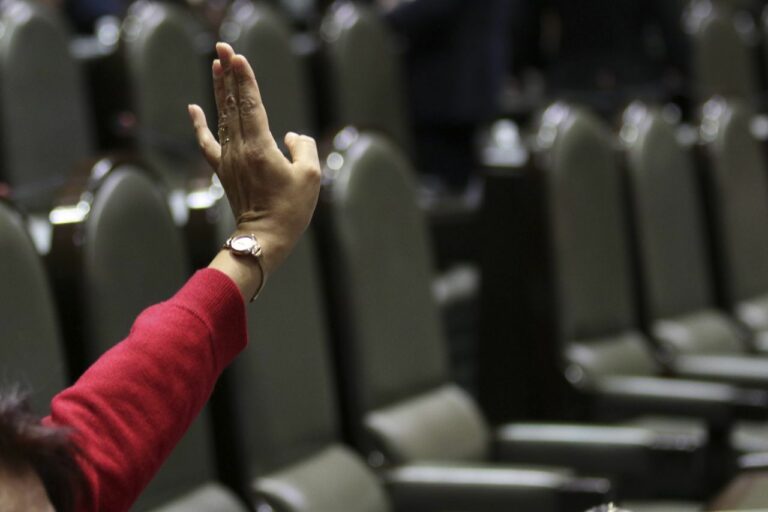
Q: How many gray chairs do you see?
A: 12